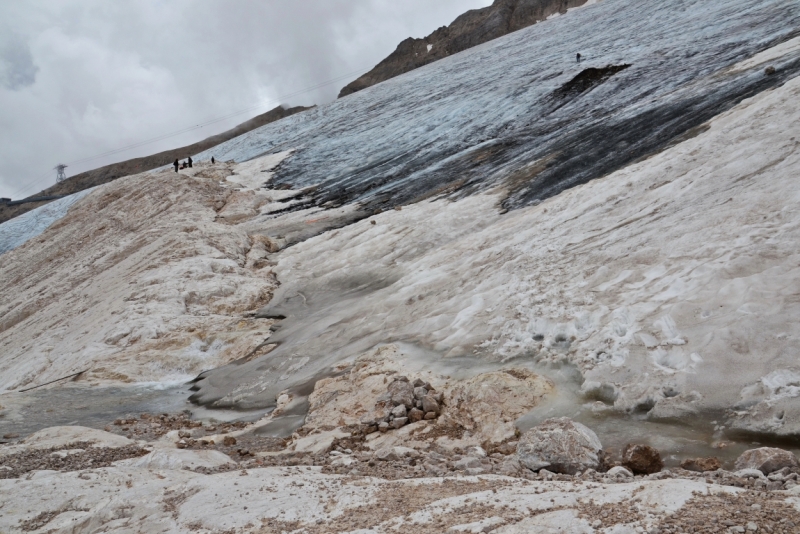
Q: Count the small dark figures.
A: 5